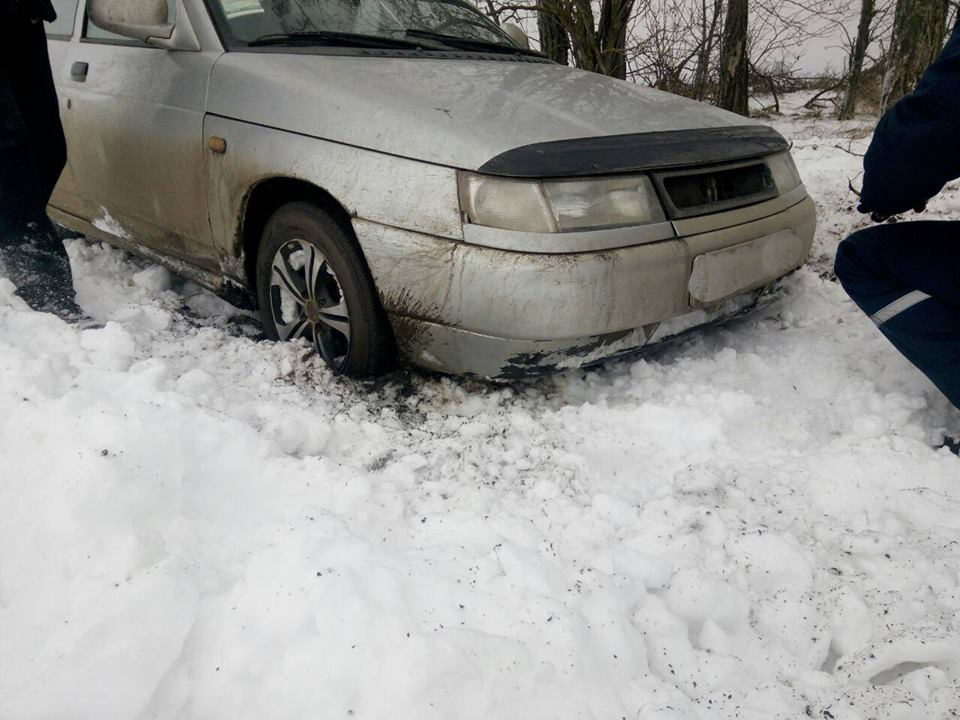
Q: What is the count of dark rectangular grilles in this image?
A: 1